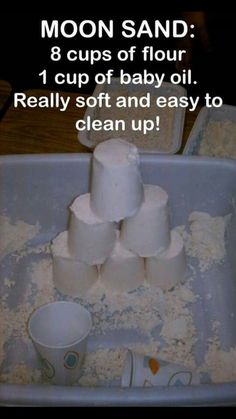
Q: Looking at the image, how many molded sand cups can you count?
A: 6